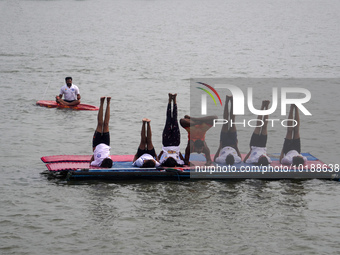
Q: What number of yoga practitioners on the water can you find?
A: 8